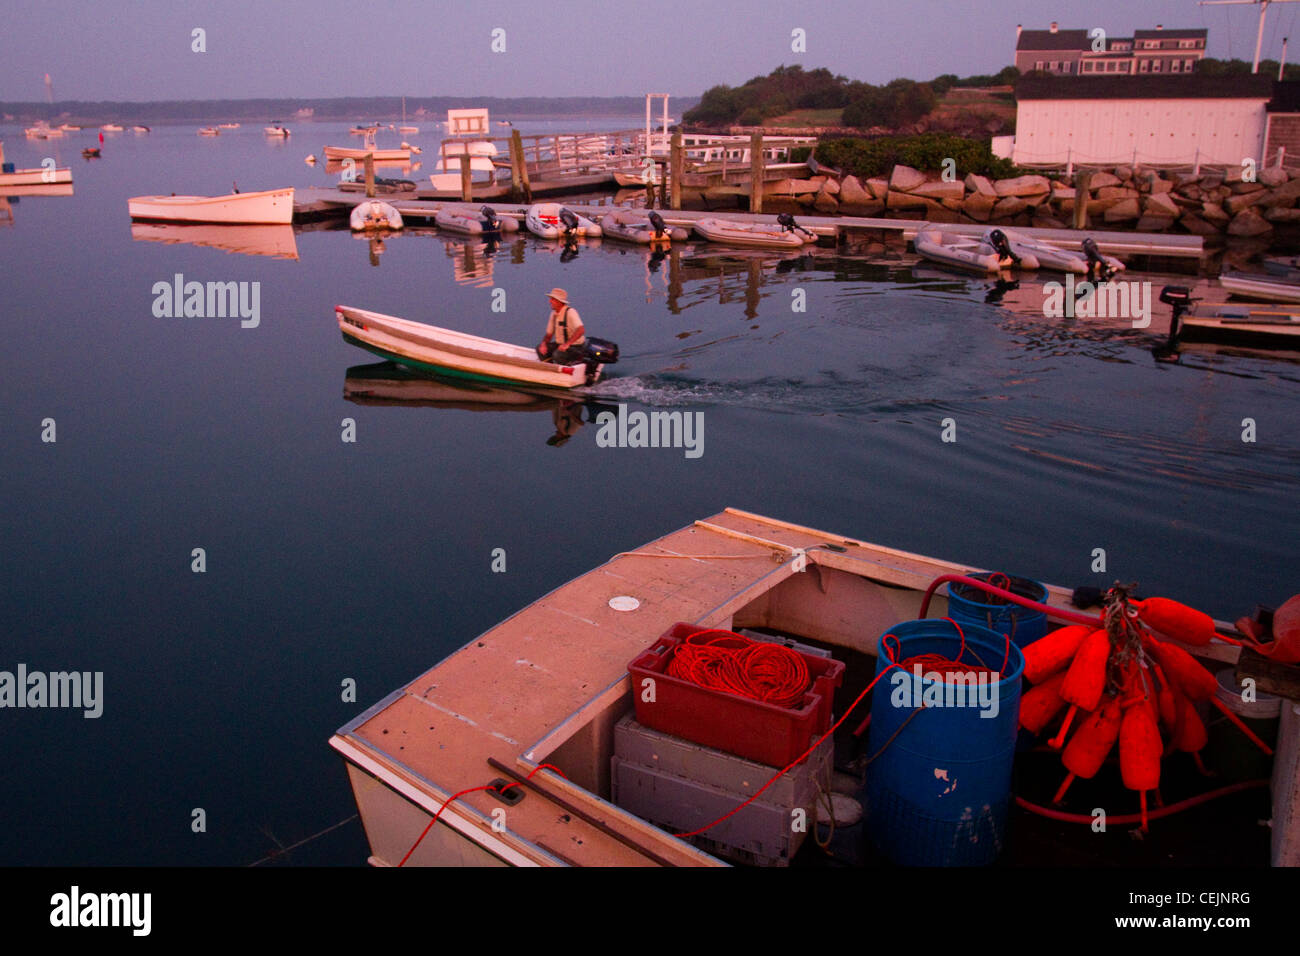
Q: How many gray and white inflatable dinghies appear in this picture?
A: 7